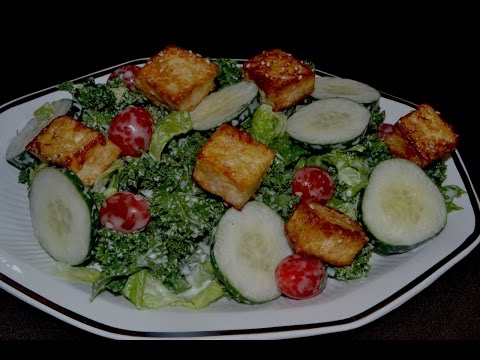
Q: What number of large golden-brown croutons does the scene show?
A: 6